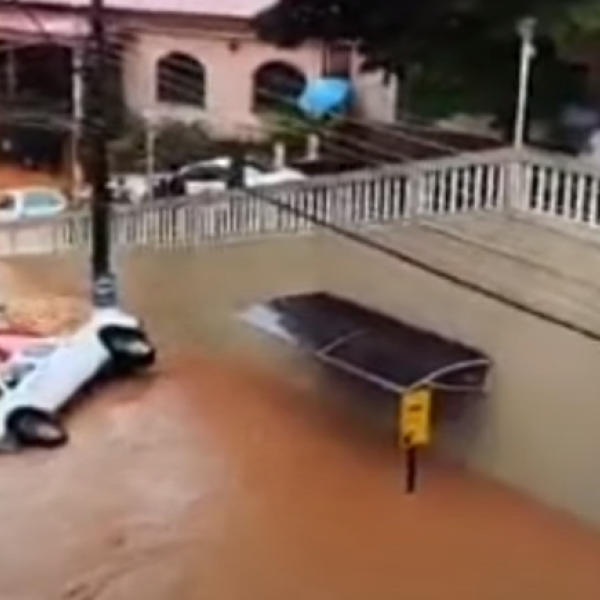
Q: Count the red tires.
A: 0